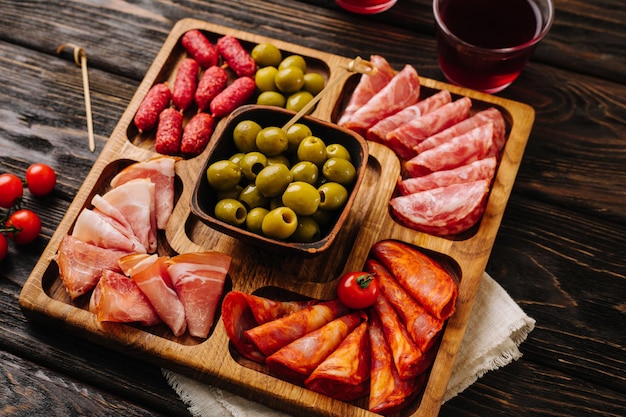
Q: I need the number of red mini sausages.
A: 8